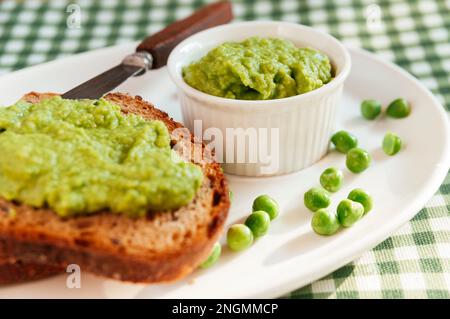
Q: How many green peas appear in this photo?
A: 14